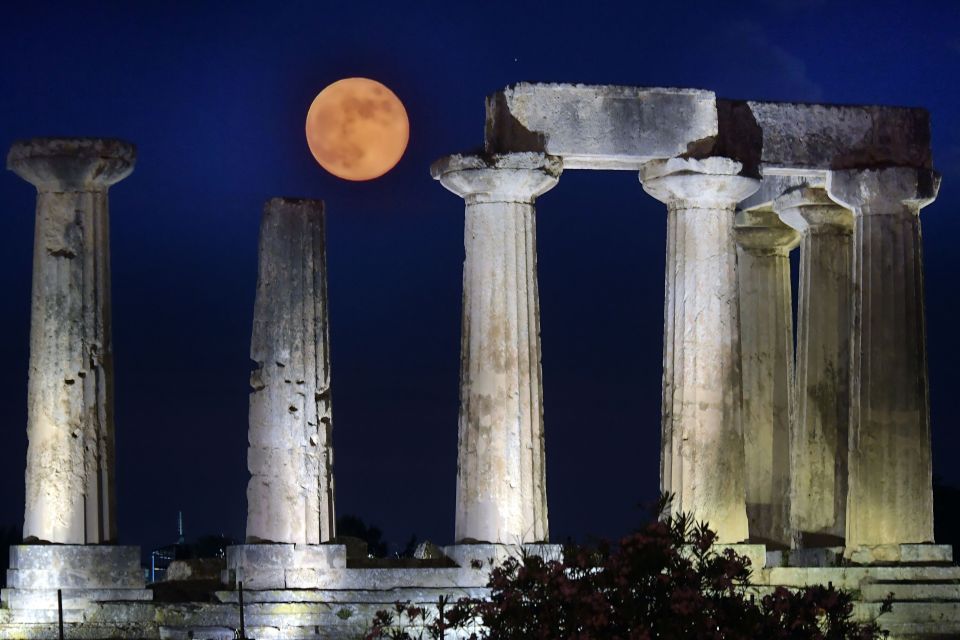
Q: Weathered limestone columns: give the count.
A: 7